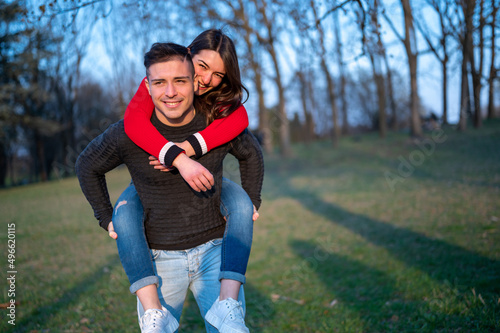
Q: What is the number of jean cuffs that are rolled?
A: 2